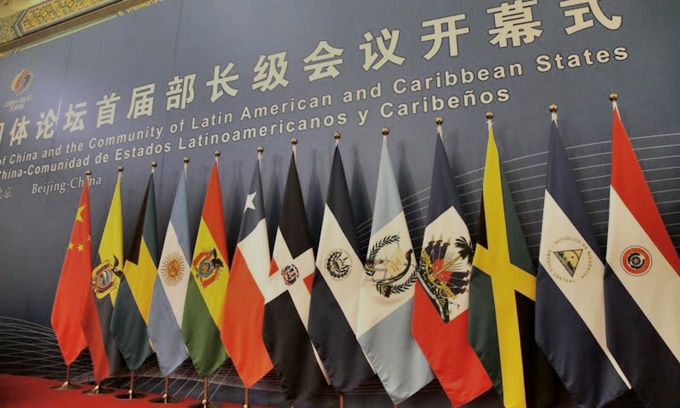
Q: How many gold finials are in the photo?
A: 13